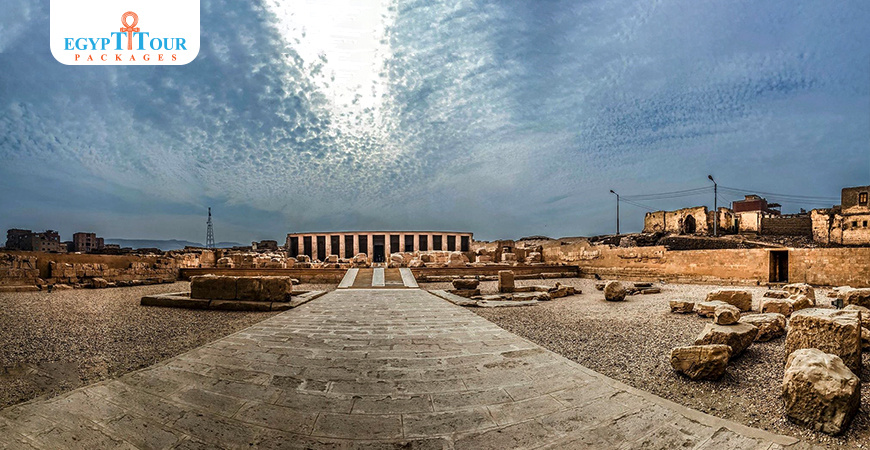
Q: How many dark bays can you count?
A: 13